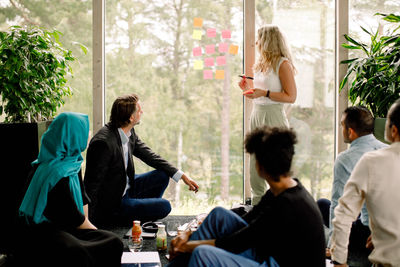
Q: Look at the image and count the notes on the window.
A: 13